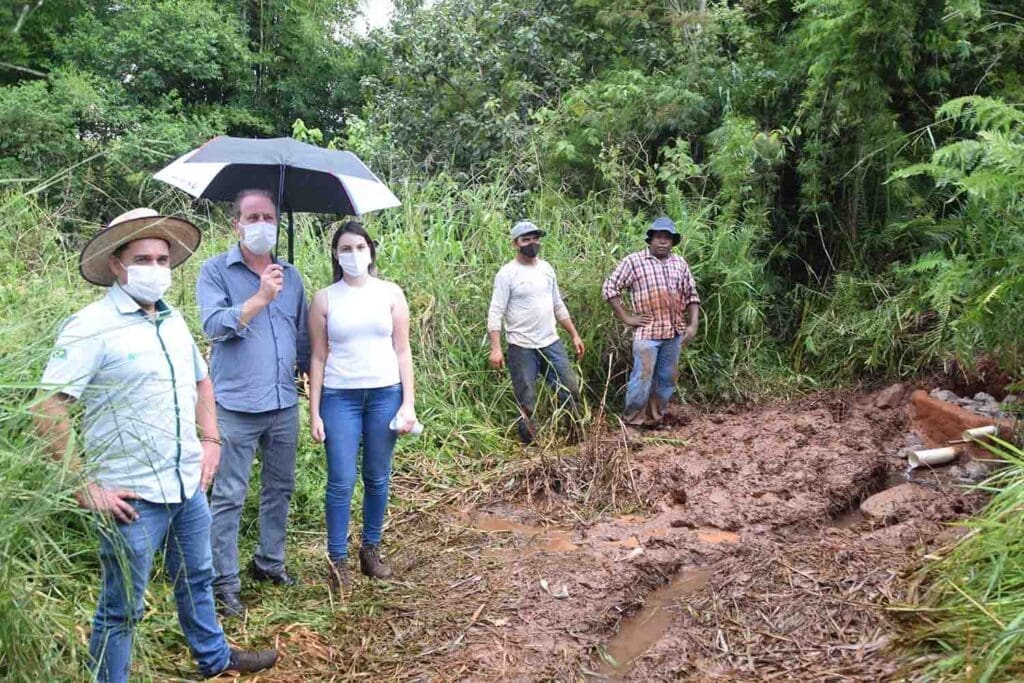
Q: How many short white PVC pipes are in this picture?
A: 2